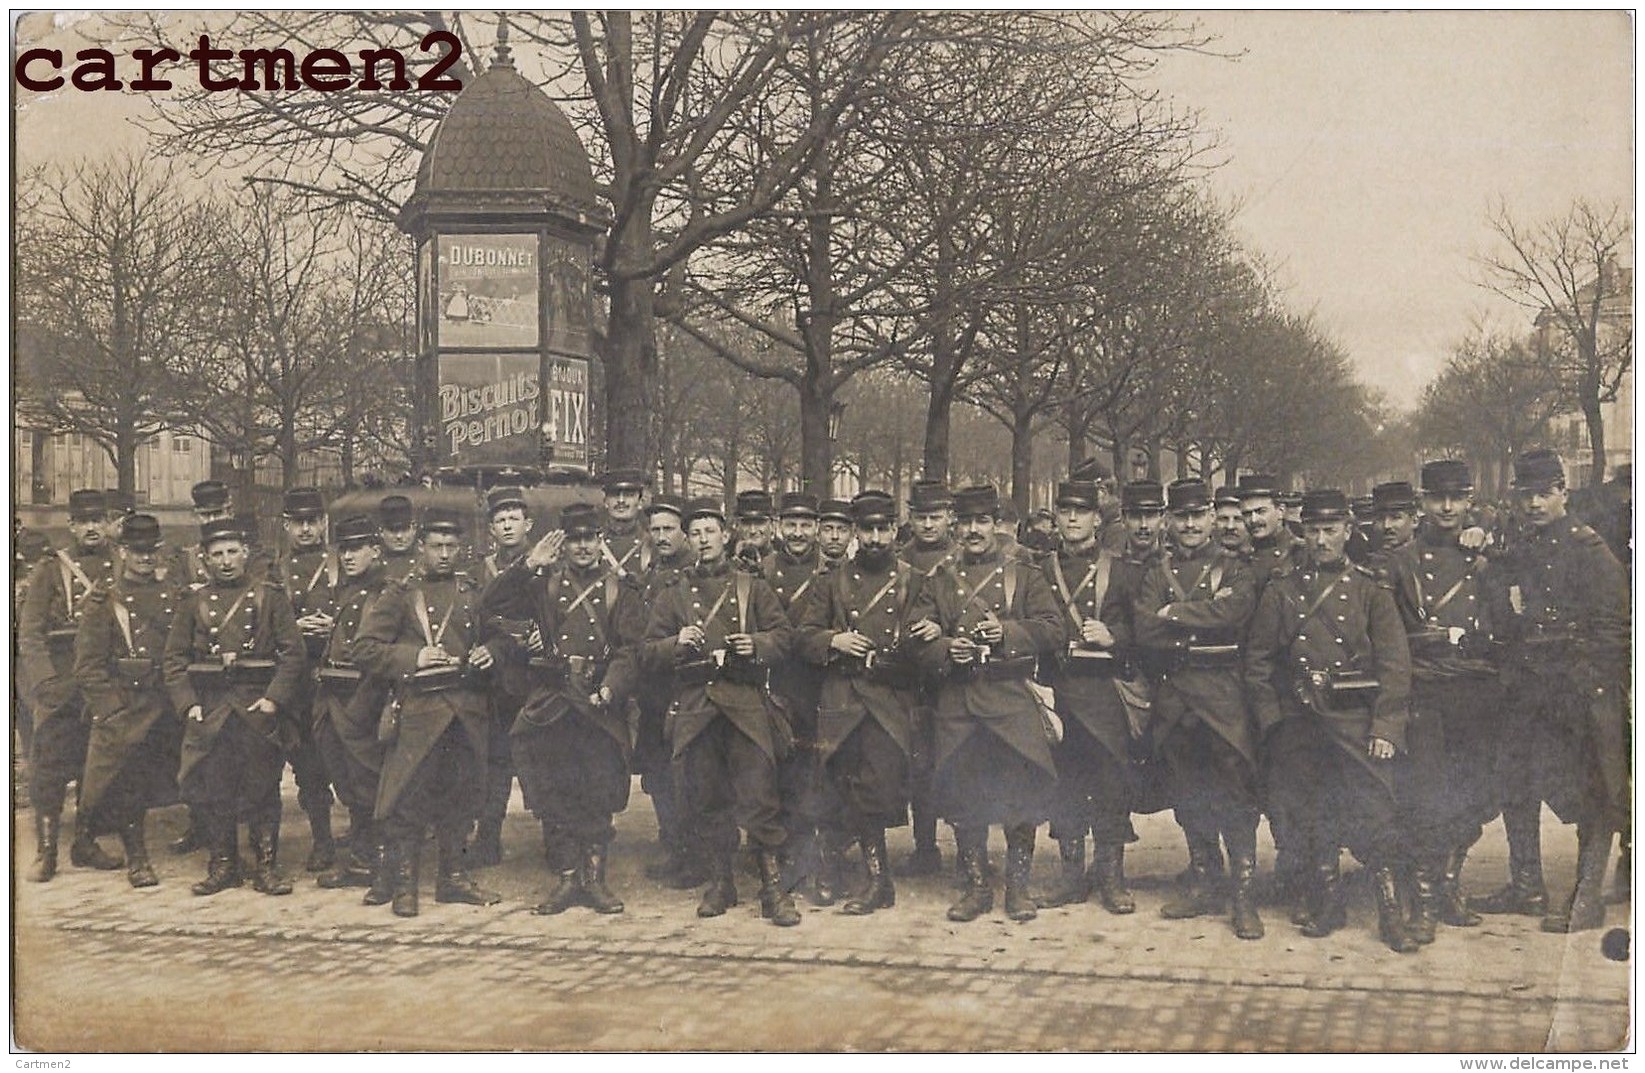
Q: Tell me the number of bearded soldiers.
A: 1